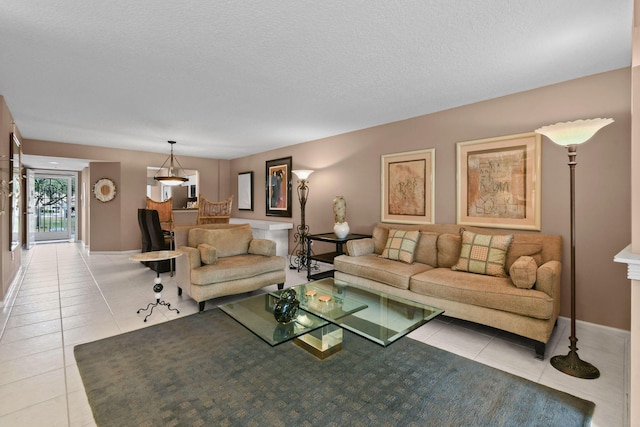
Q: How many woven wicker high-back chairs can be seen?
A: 2